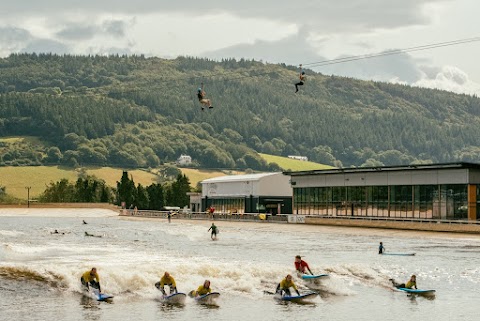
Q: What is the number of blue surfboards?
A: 7